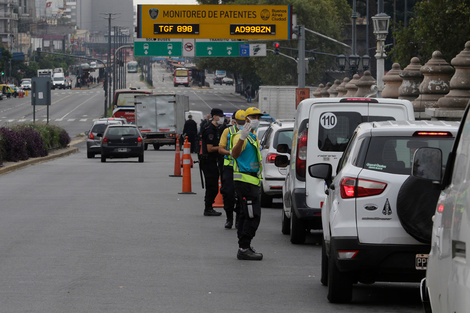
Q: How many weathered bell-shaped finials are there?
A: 10